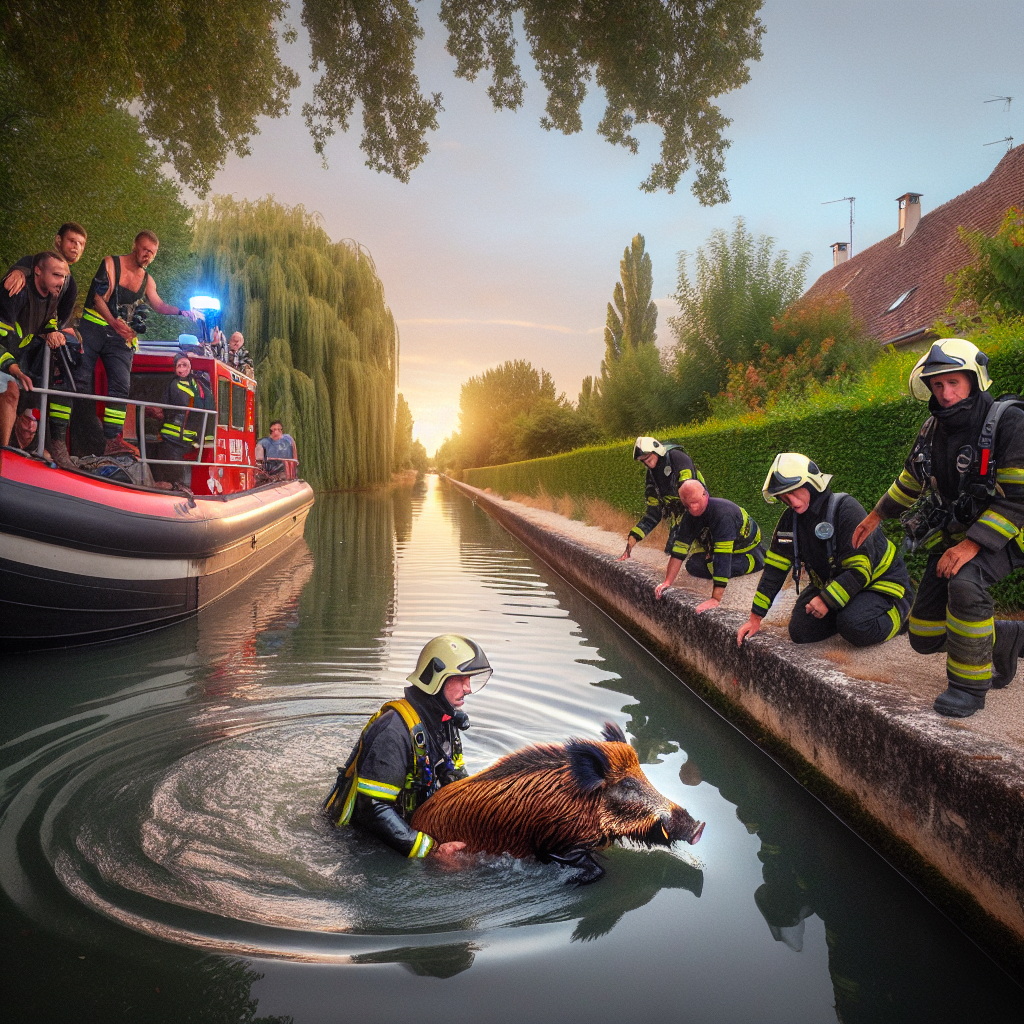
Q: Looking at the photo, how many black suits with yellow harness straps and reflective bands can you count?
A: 1